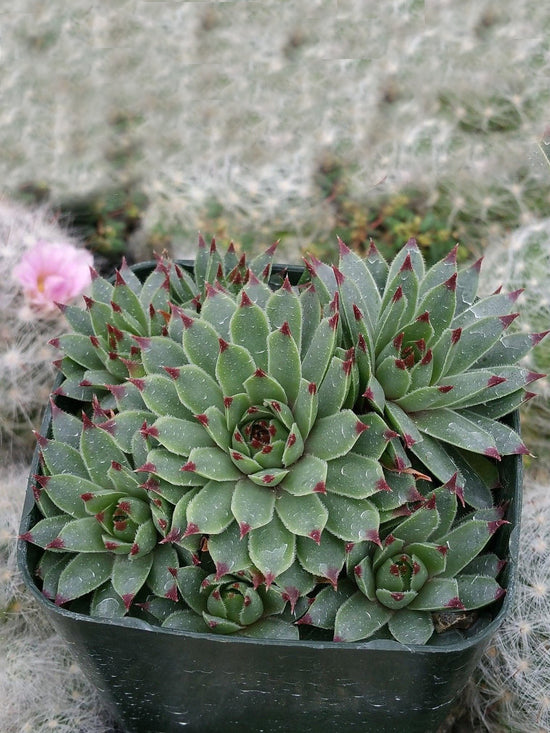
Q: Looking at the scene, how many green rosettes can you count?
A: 7